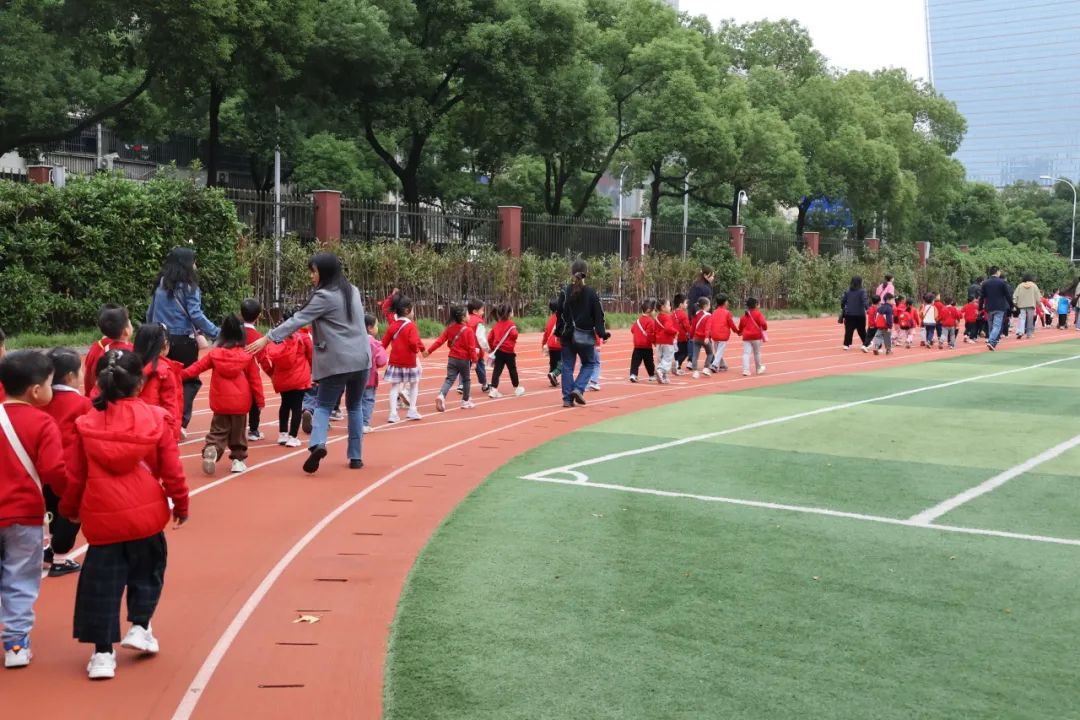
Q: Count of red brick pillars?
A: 9